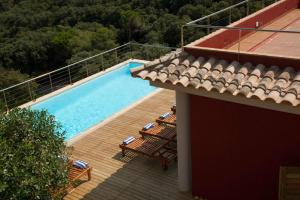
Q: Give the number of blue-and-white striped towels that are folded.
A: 4